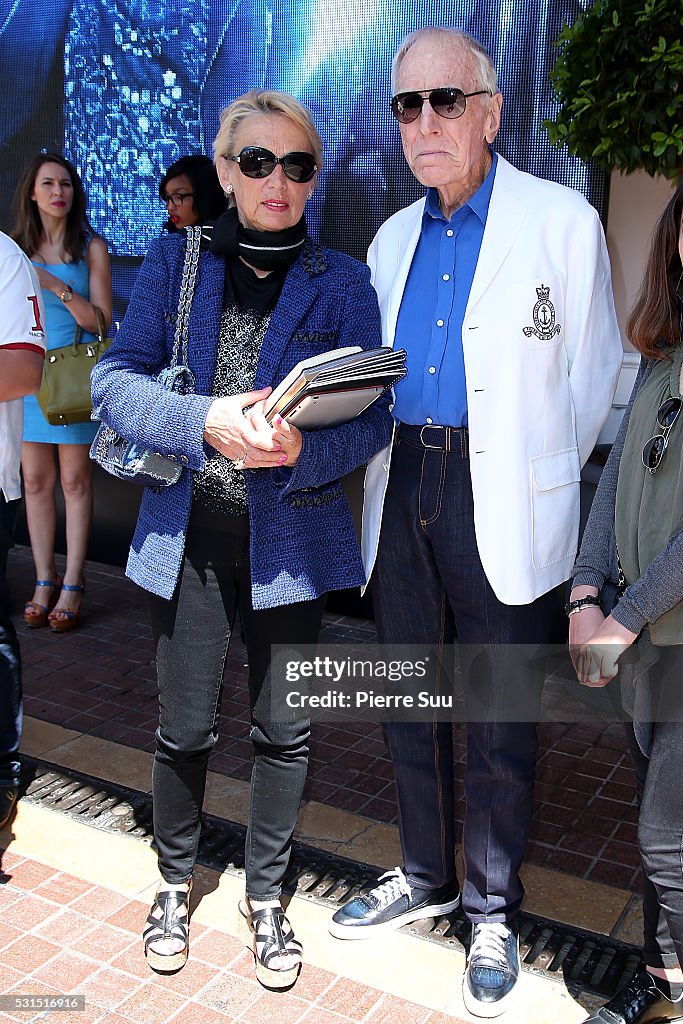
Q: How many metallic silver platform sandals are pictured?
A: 0